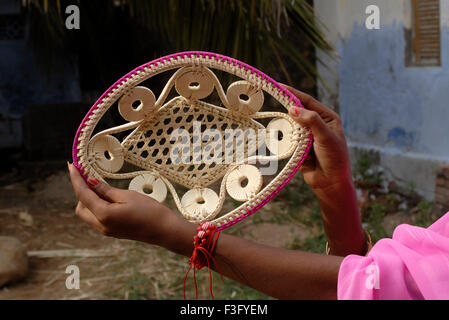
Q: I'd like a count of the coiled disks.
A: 8